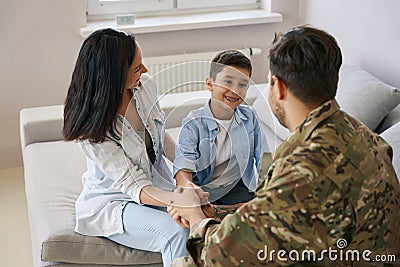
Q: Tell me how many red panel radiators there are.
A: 0